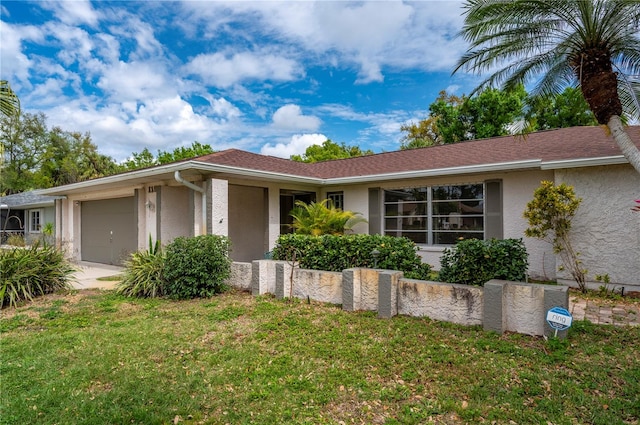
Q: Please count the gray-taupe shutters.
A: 2